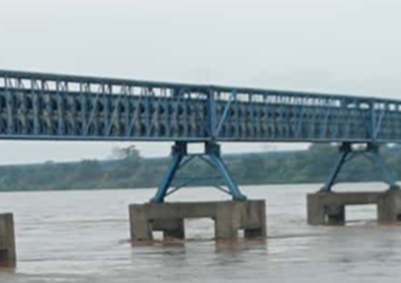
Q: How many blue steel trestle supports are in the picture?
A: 2